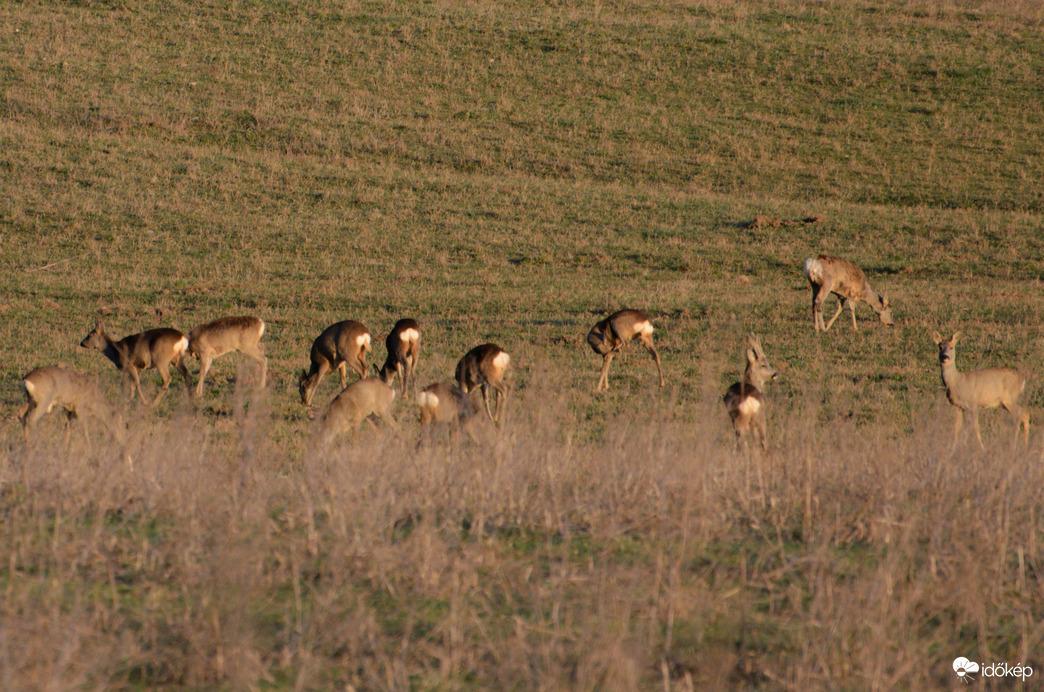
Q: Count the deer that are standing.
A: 12